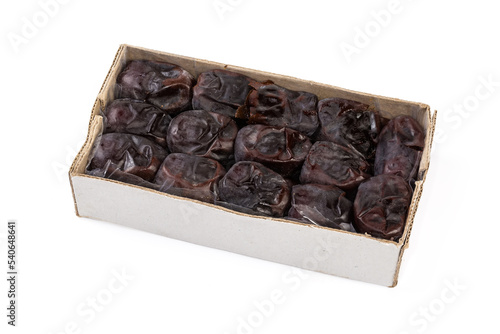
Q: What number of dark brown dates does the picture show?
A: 14